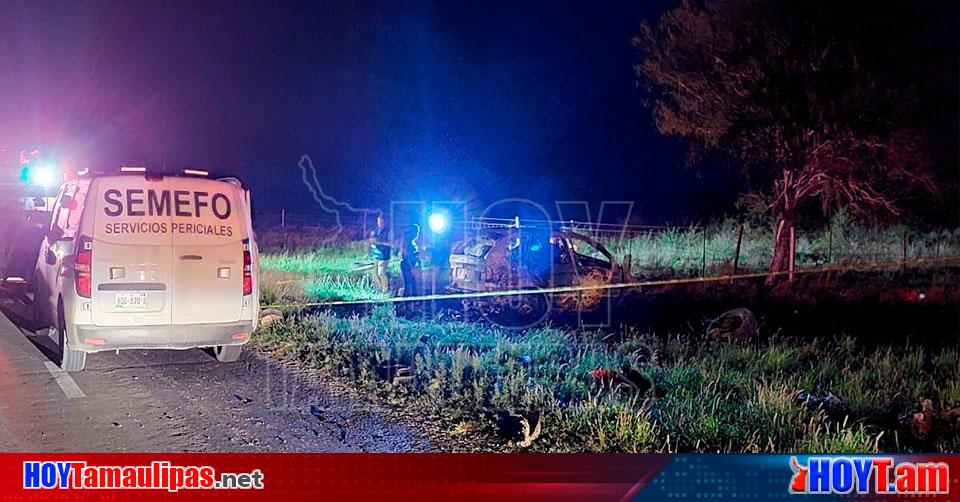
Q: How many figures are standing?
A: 2